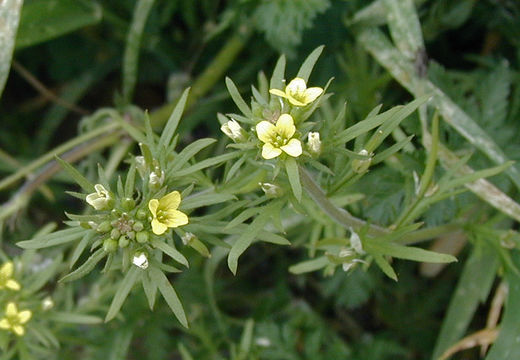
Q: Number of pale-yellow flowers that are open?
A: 5